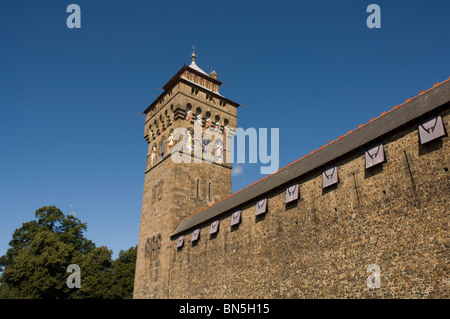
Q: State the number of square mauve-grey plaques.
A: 9